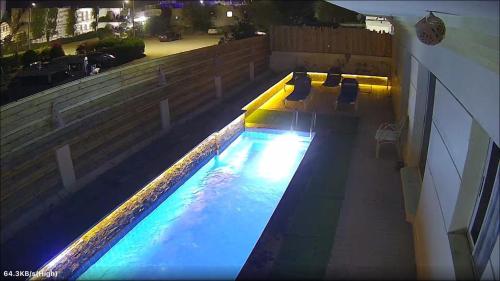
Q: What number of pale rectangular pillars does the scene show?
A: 4